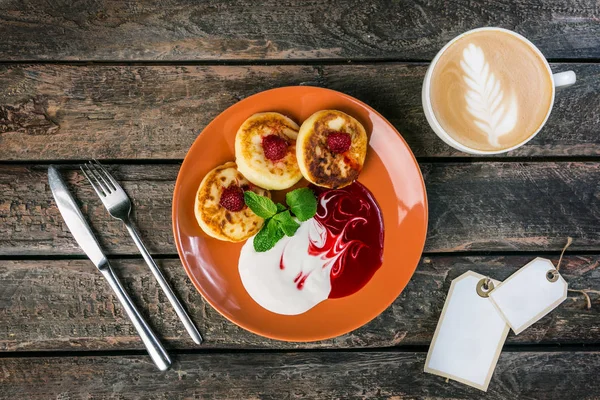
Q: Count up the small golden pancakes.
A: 3